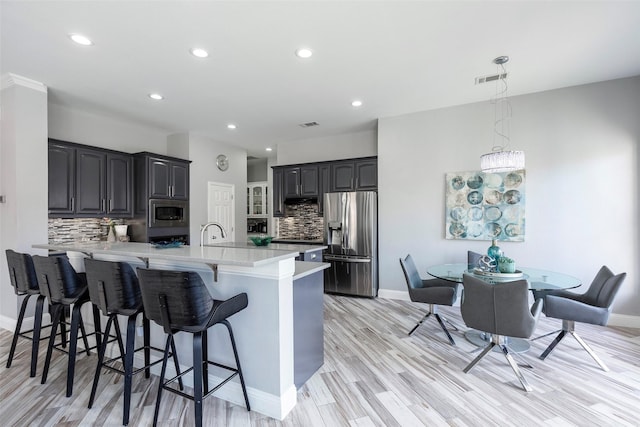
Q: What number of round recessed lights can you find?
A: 7